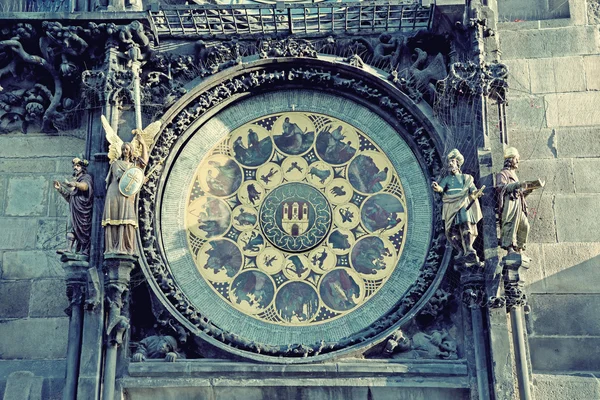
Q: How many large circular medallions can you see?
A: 12